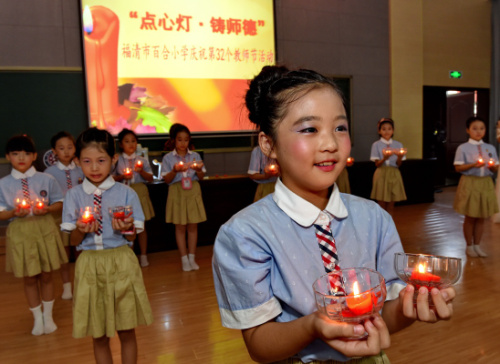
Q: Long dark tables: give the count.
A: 1